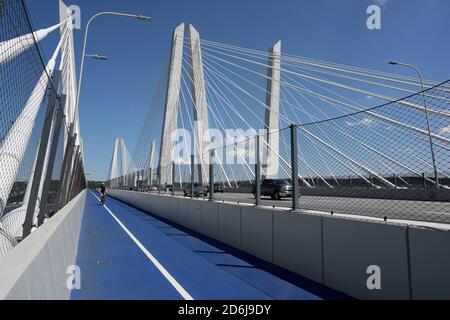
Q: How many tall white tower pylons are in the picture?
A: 7